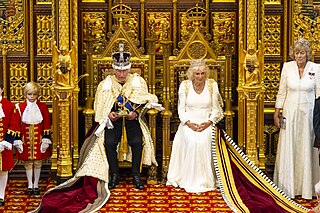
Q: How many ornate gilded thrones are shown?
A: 2